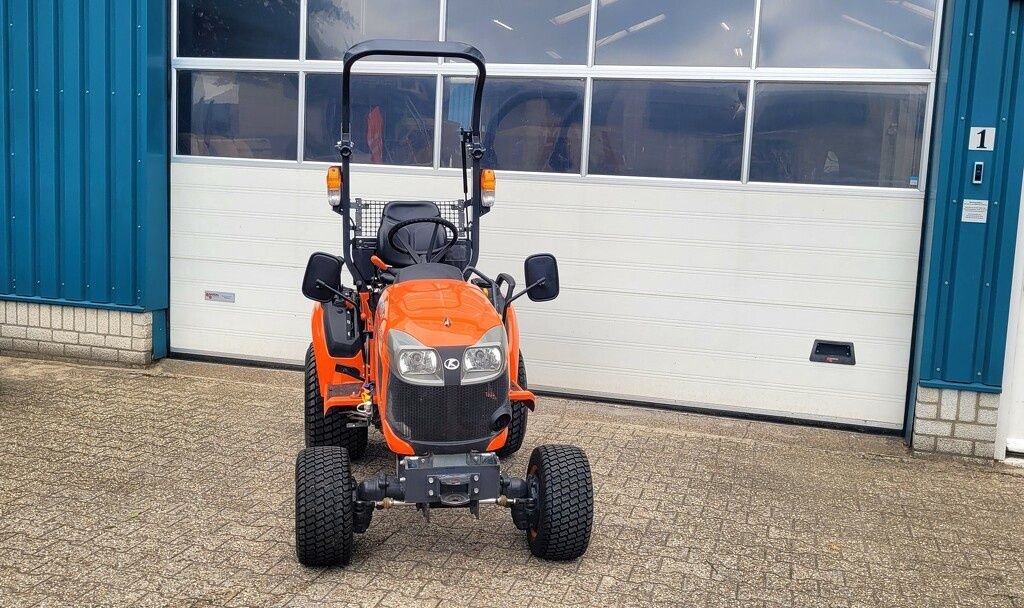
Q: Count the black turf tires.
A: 4